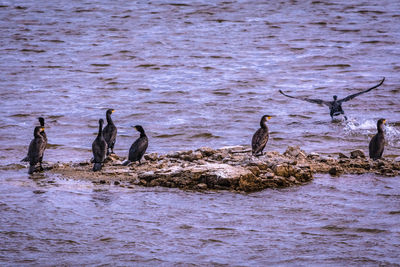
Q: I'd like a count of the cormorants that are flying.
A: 1